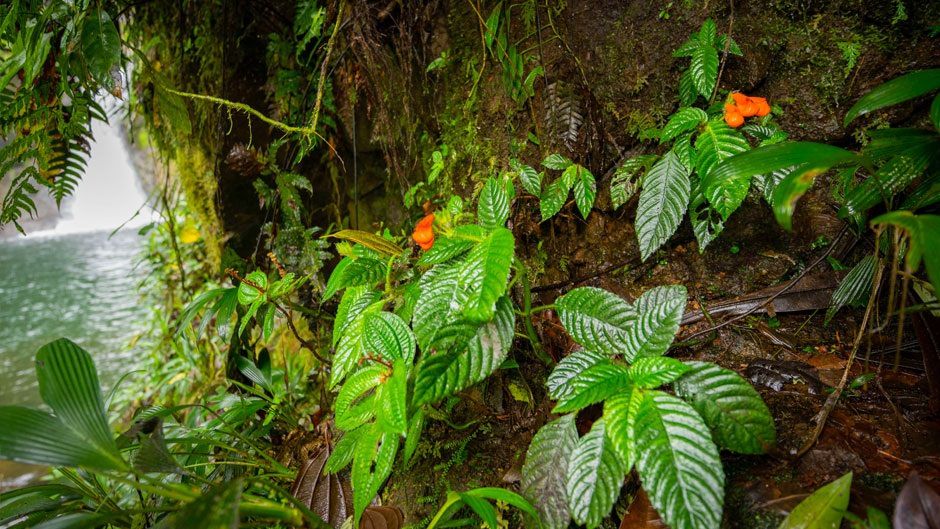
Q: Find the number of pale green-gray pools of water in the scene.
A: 1